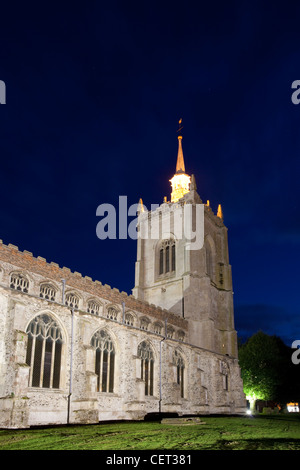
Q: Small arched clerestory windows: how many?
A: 10